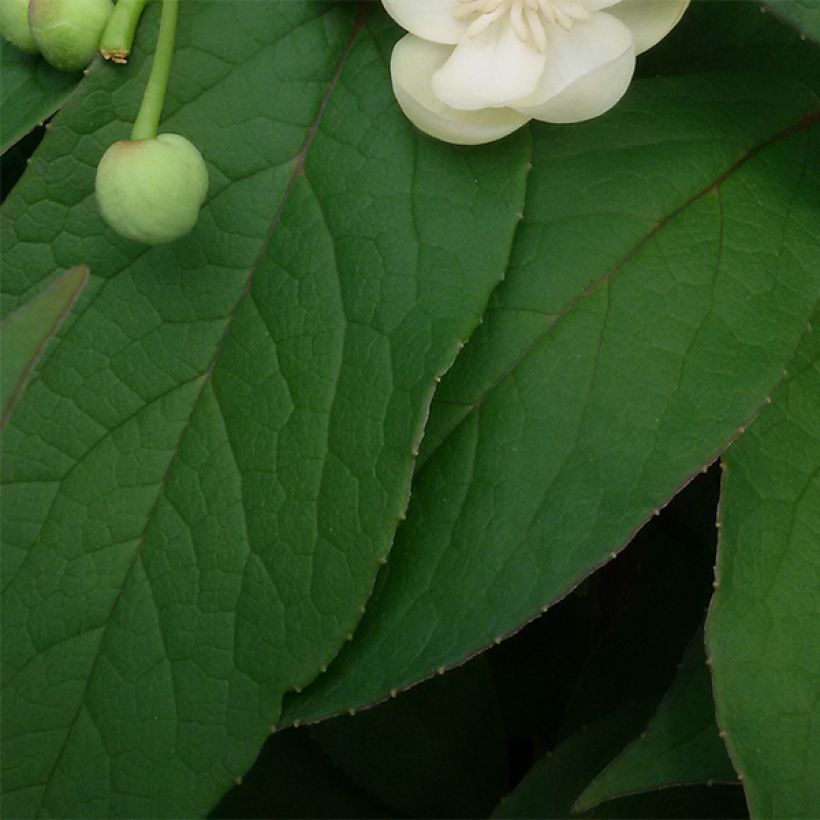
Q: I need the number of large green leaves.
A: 3